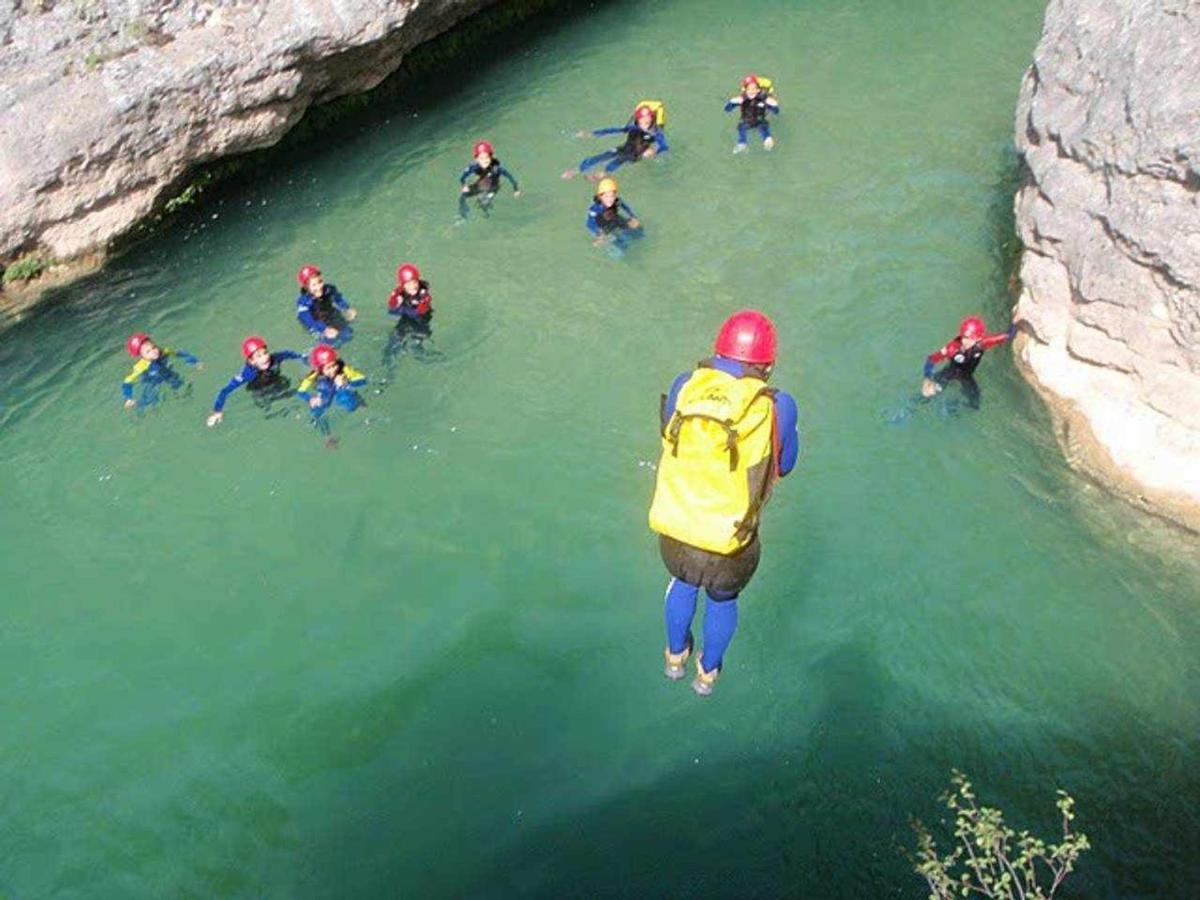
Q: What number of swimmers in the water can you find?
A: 10